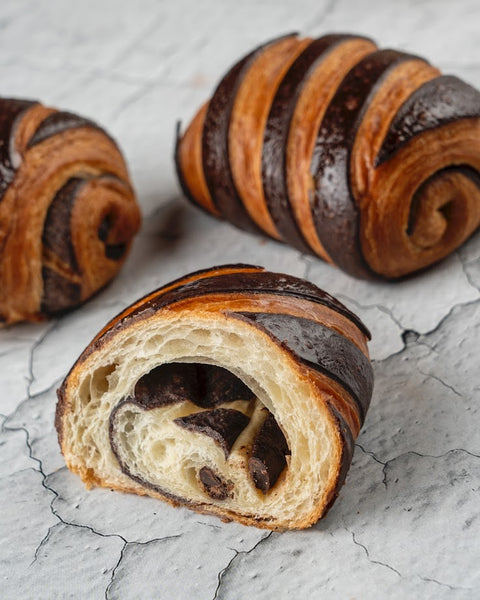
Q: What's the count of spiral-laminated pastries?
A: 3